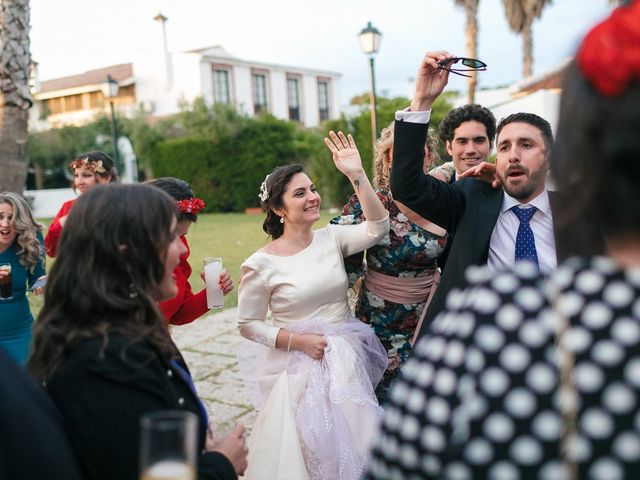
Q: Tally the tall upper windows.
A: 4